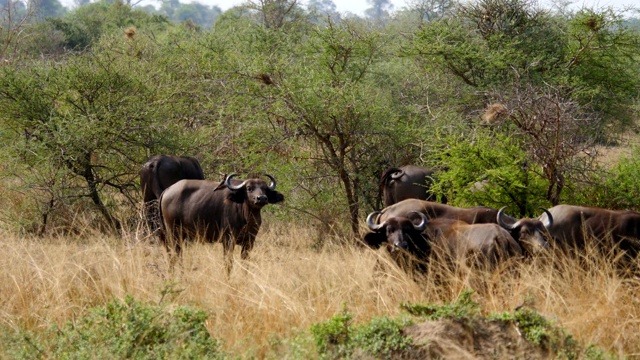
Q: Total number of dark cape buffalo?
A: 6